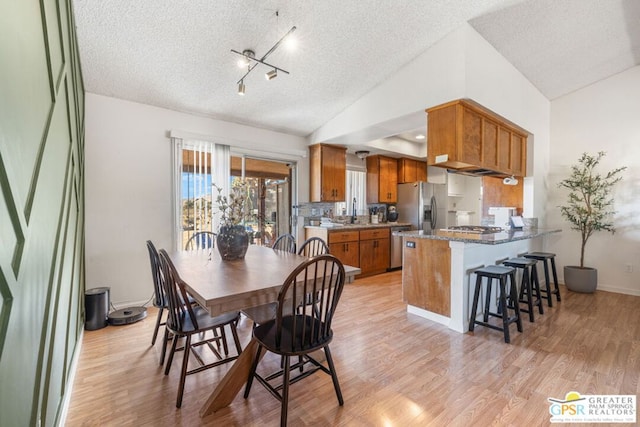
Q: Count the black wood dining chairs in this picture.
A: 6